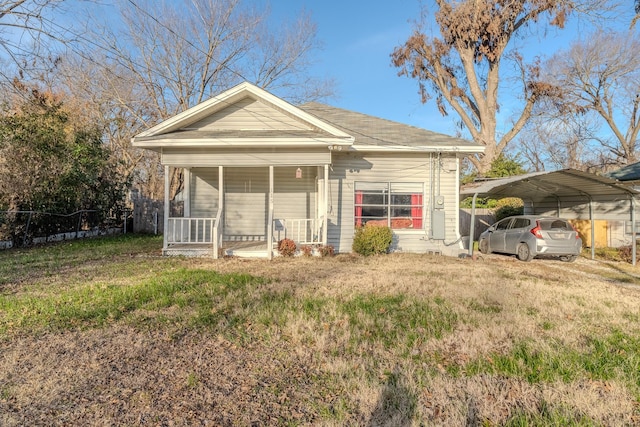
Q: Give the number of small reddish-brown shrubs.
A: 3